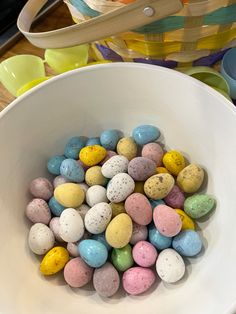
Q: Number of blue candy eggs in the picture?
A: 12